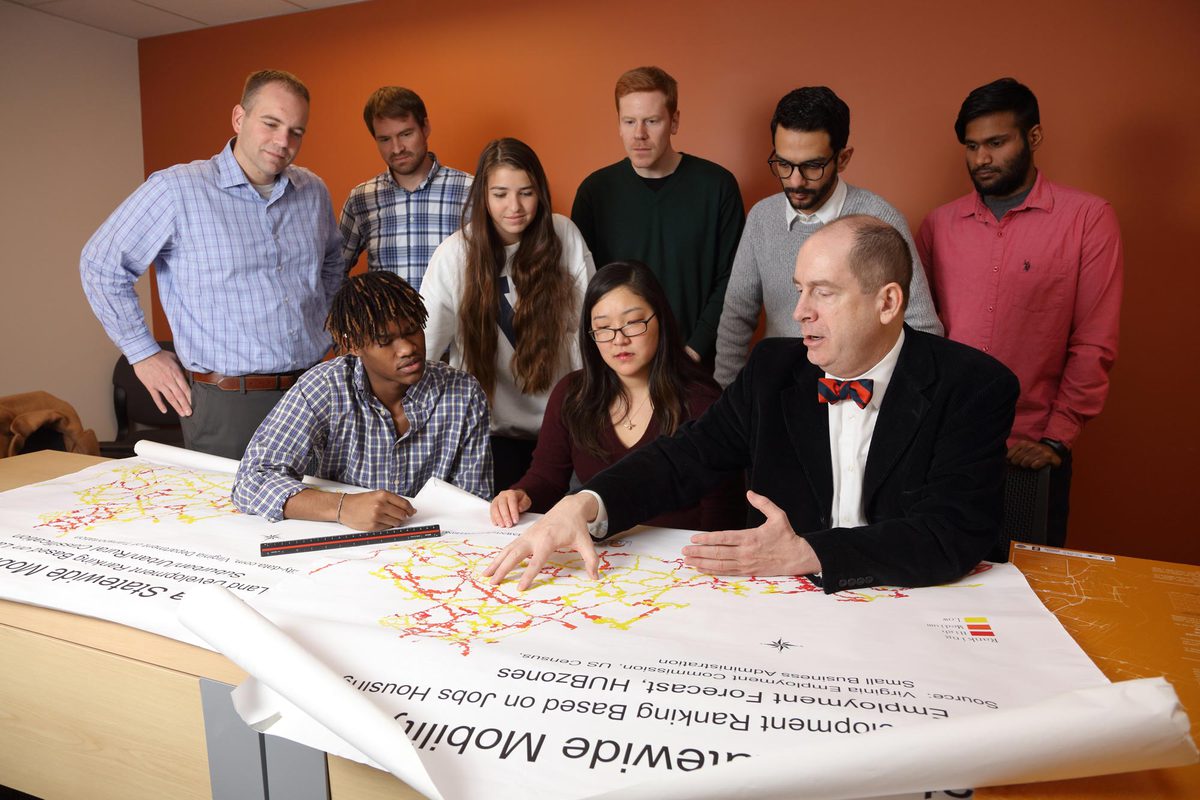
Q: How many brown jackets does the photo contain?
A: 1